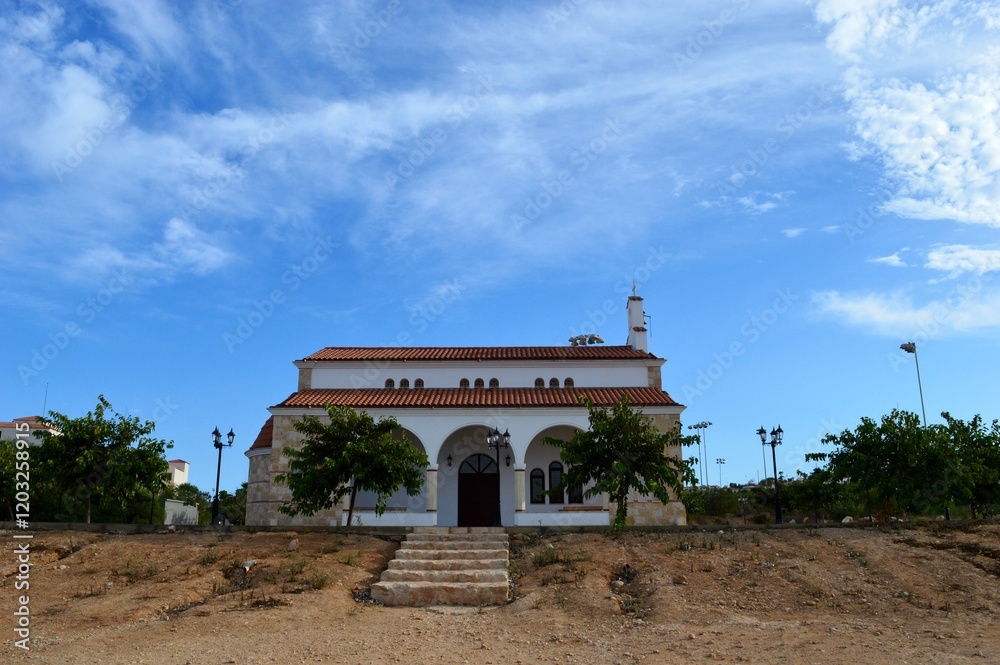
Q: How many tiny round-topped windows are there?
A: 9